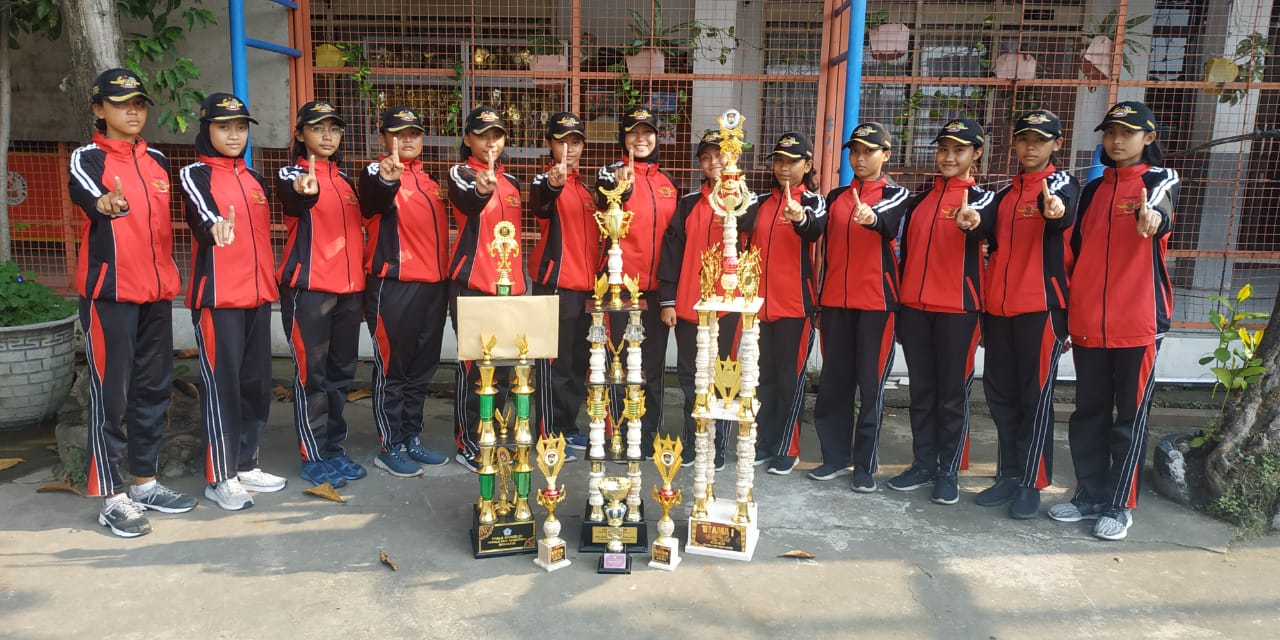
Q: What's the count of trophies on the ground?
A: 6